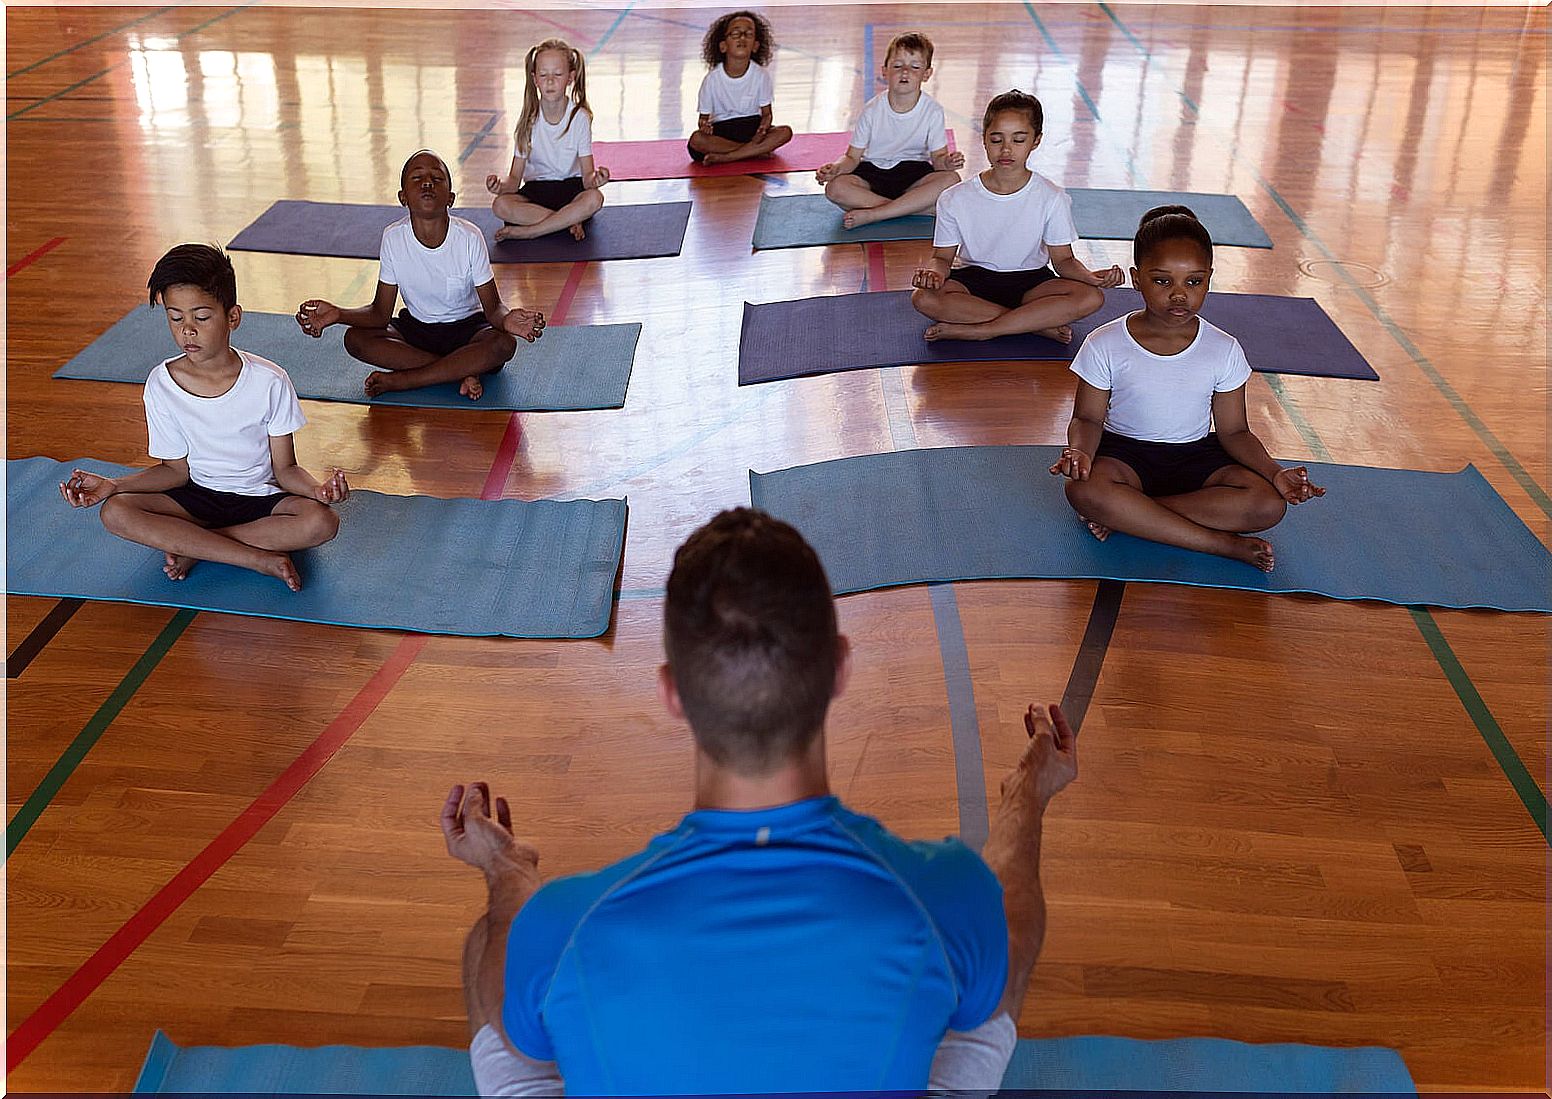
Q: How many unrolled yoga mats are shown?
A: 8